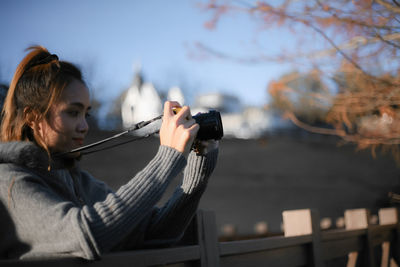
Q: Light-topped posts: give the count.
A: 3